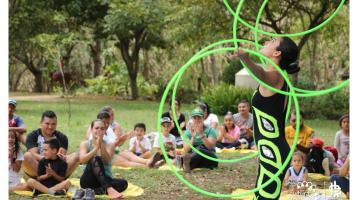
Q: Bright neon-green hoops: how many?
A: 5